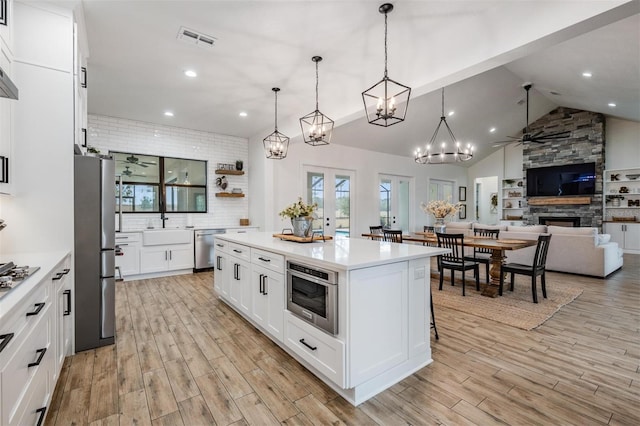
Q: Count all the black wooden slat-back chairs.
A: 6